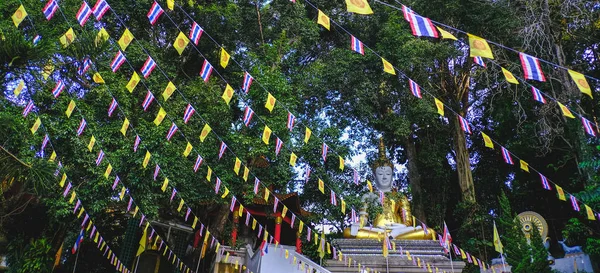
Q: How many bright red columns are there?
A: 3